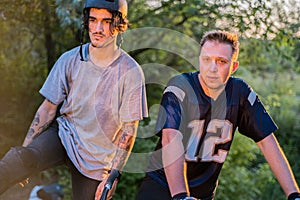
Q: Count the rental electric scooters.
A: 0